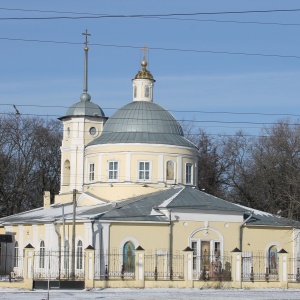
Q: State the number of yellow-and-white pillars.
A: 6